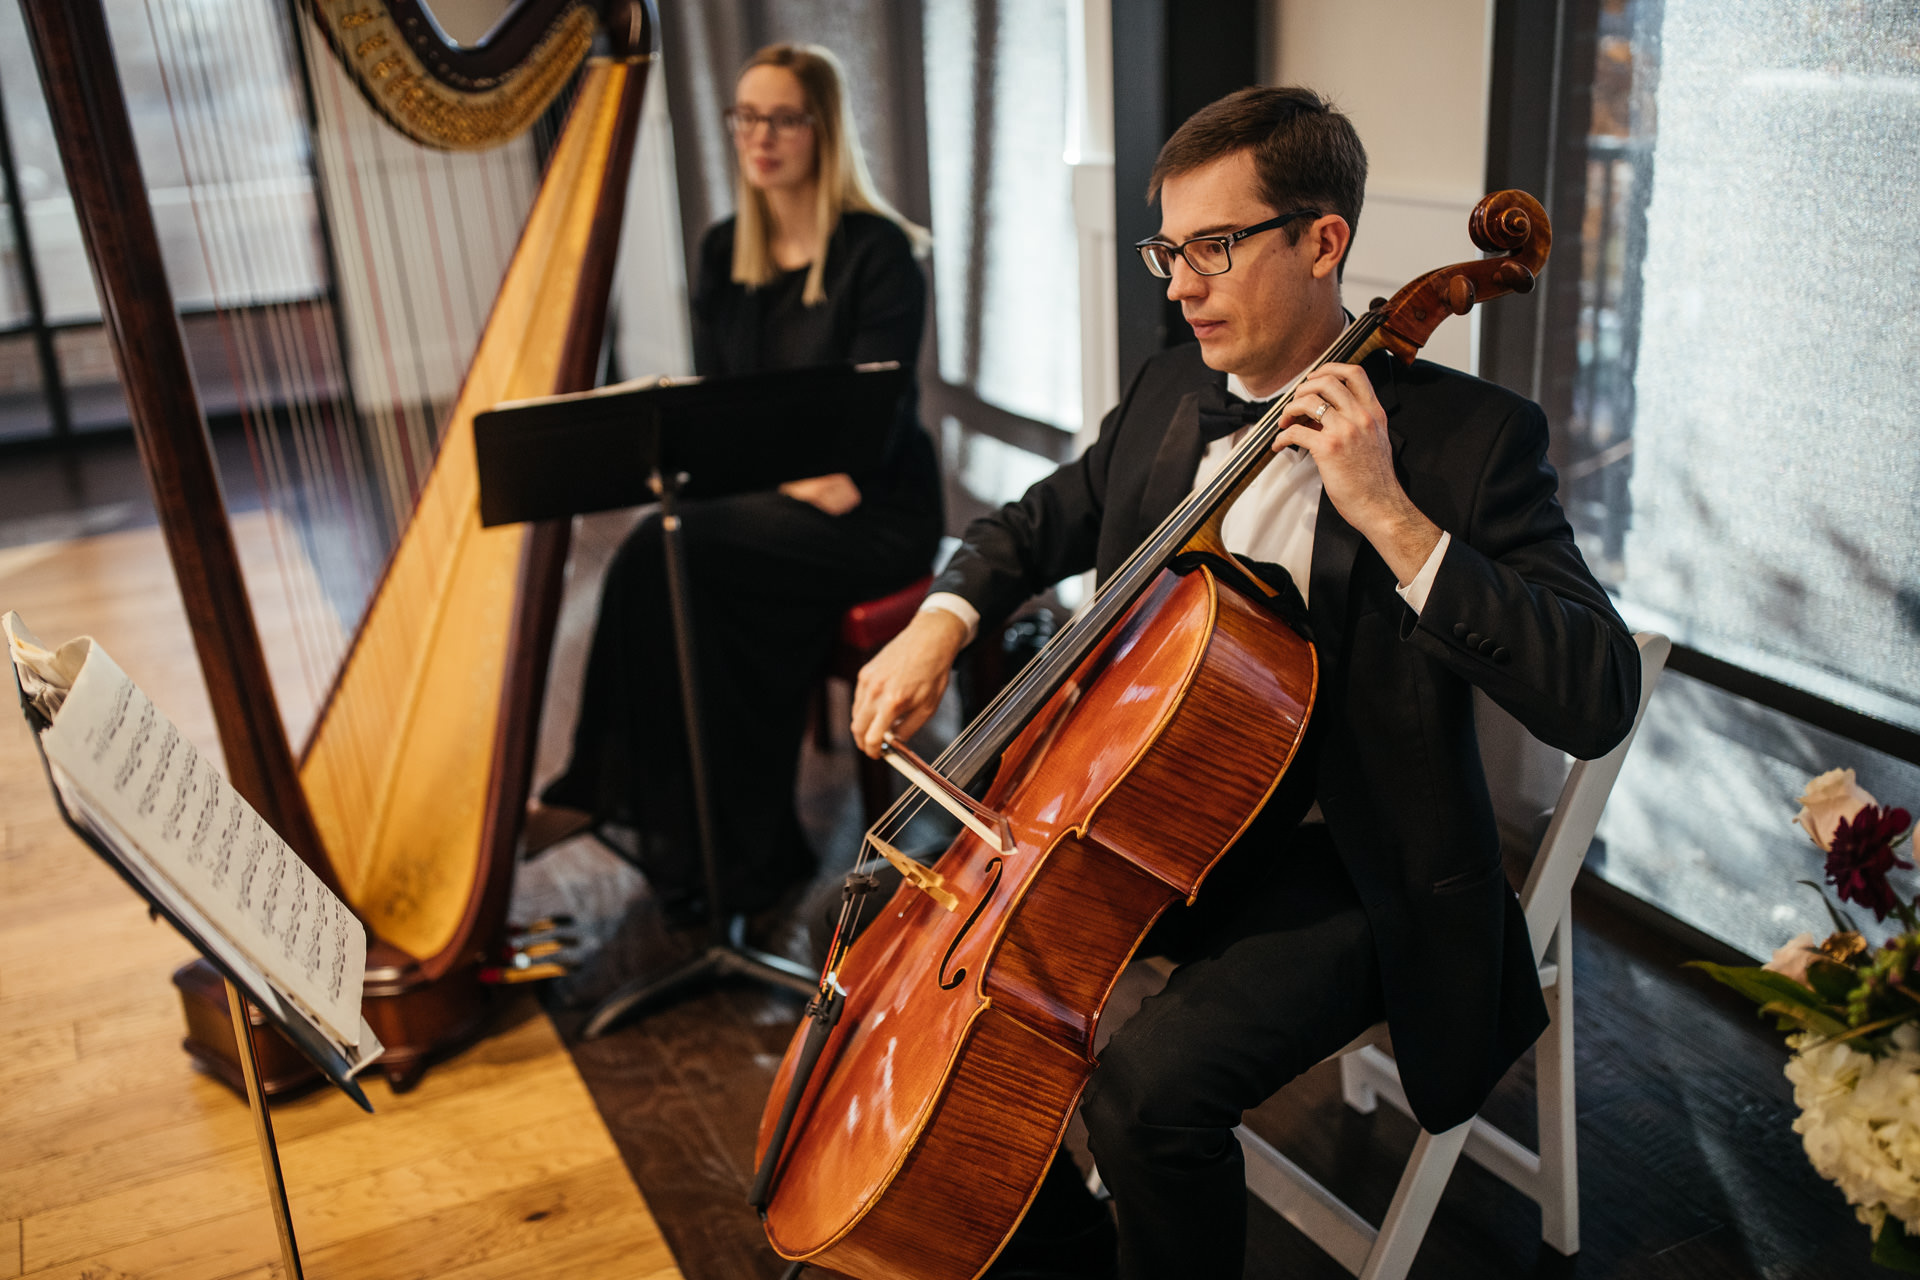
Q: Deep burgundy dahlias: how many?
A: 1